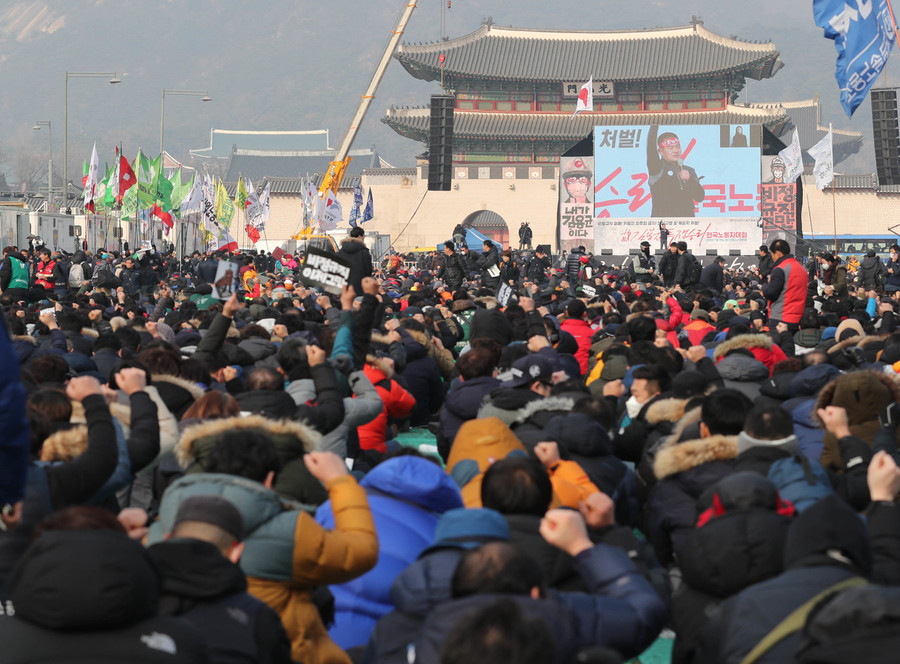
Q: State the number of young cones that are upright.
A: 0